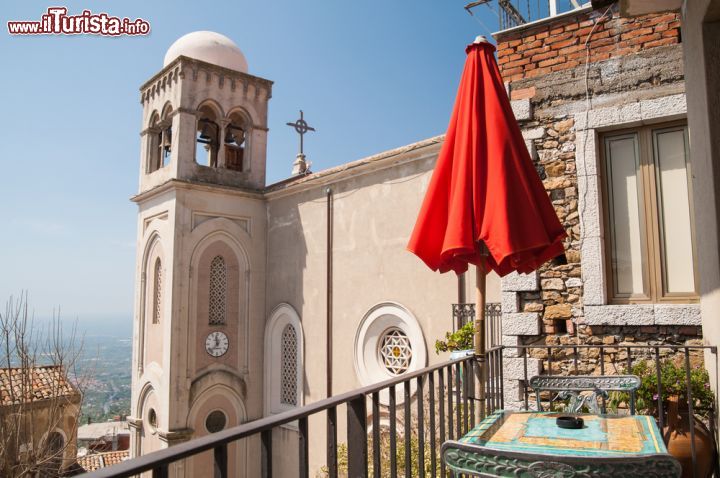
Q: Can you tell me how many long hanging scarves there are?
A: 0